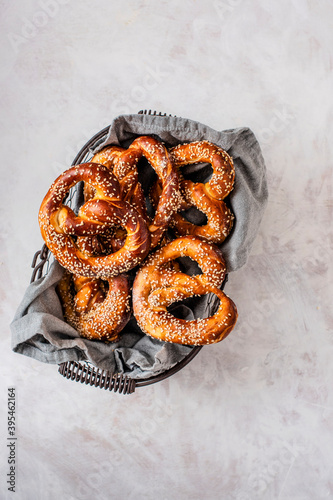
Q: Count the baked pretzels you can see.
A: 5